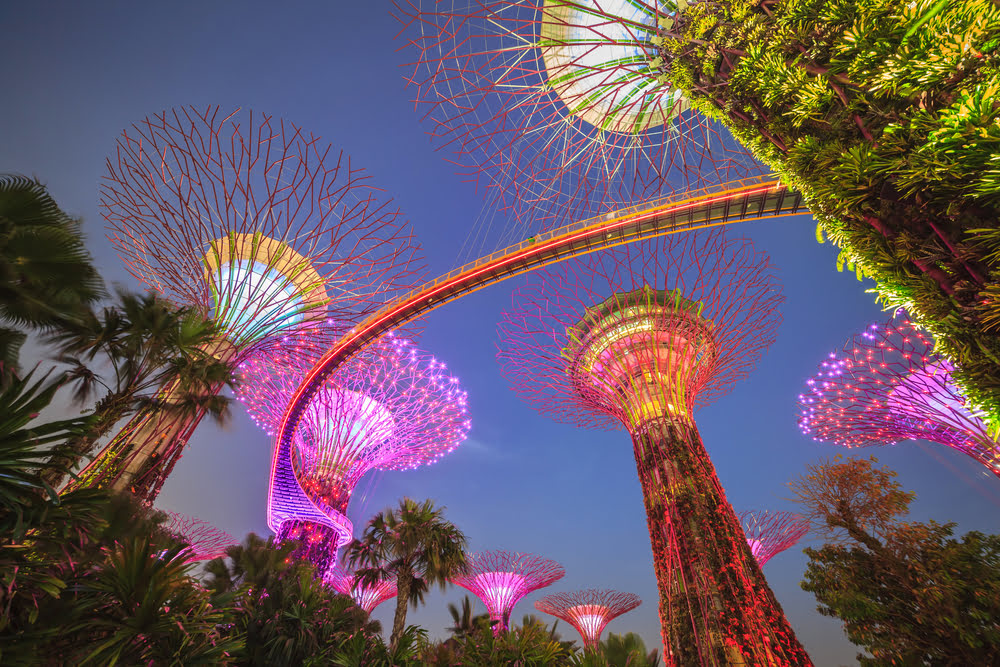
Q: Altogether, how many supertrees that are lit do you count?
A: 10